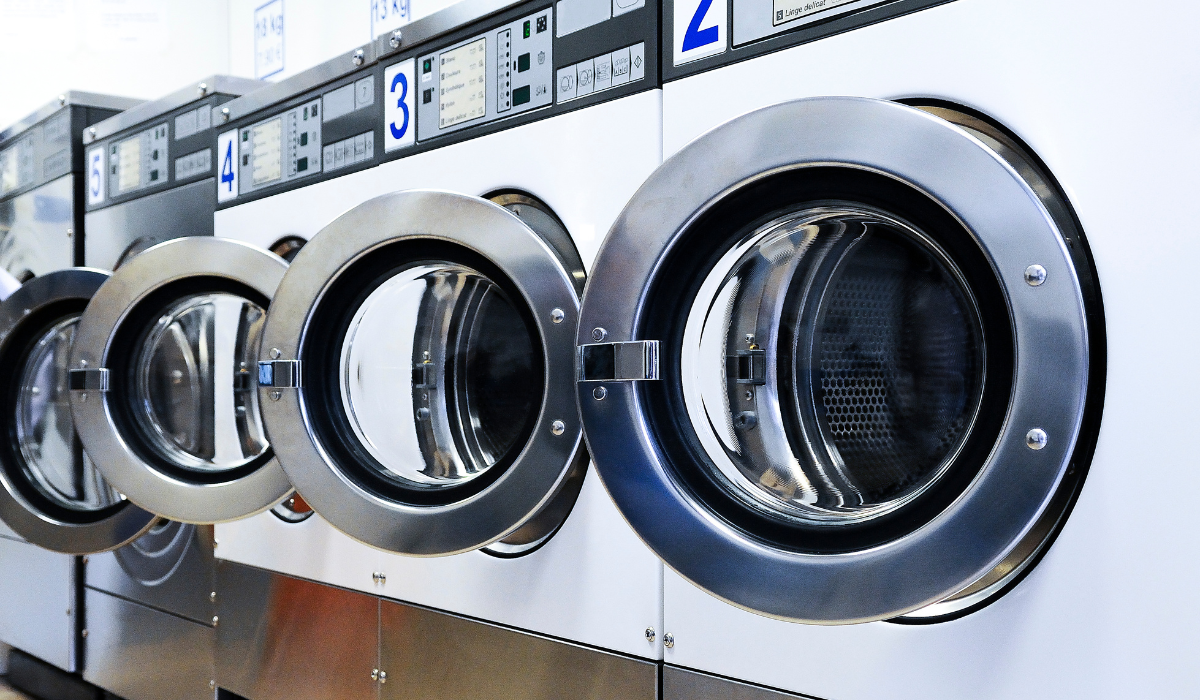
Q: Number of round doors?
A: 4